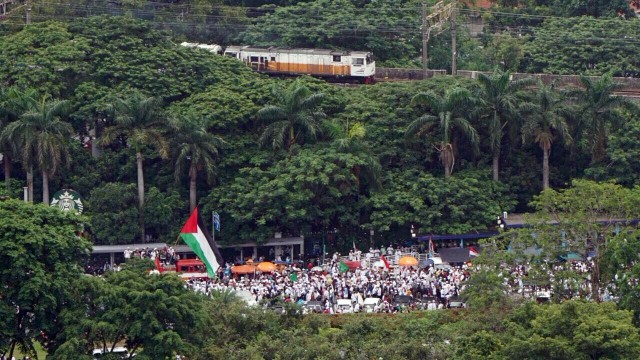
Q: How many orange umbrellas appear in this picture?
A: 3